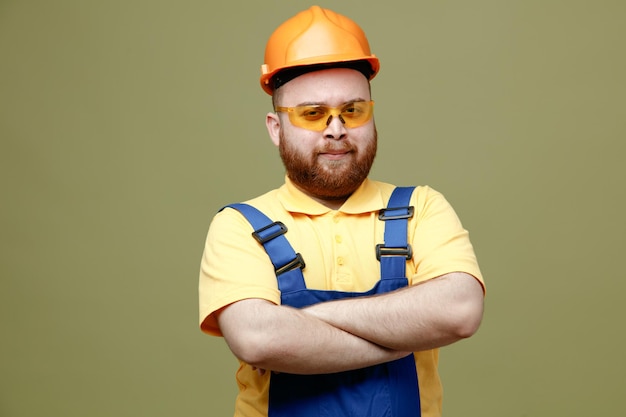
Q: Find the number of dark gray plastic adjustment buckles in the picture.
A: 4